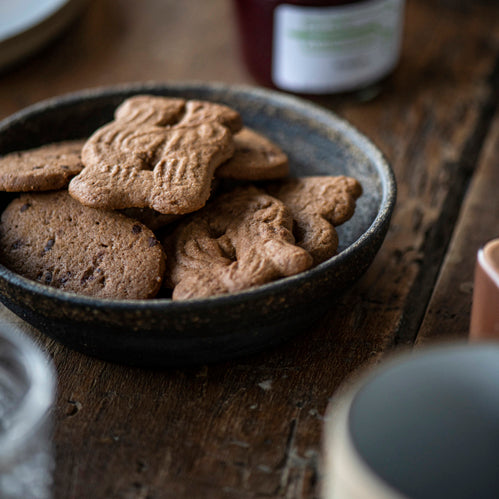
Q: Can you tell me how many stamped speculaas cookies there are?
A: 3